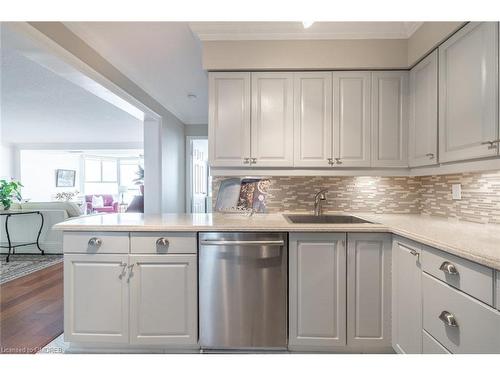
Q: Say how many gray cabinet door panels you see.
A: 12